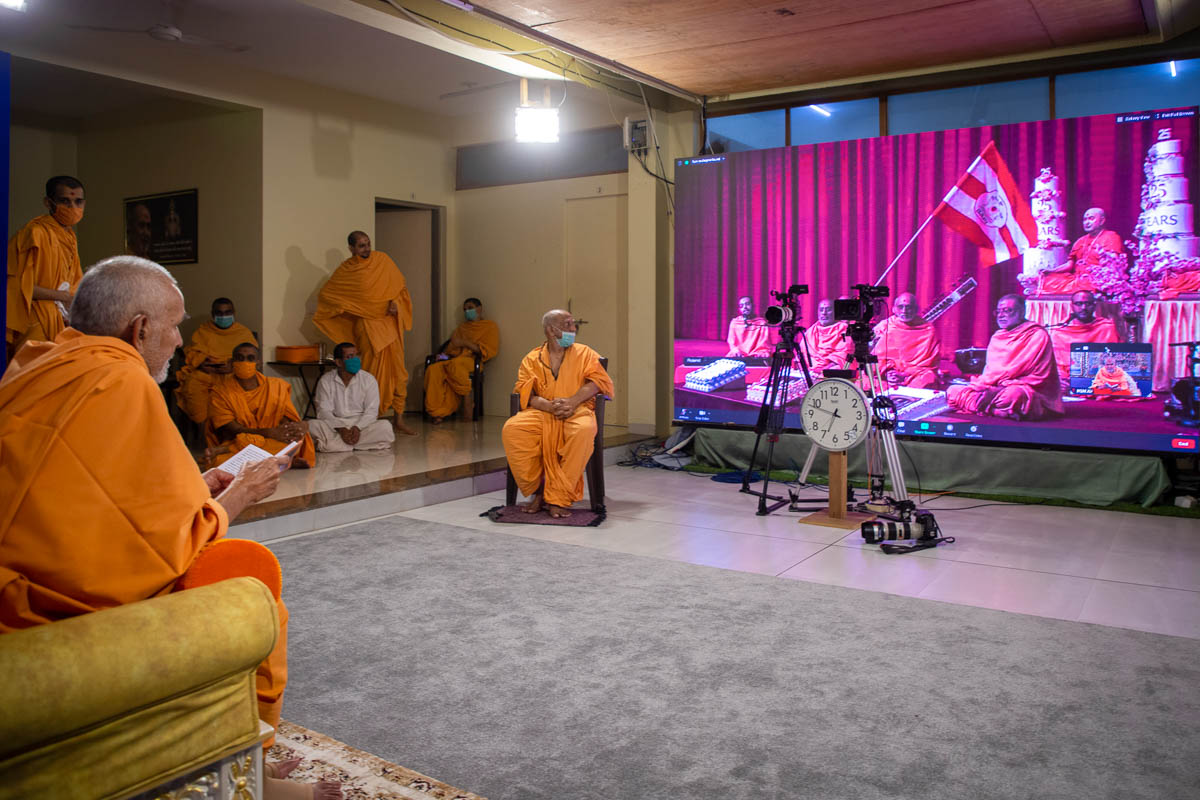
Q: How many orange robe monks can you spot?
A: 7